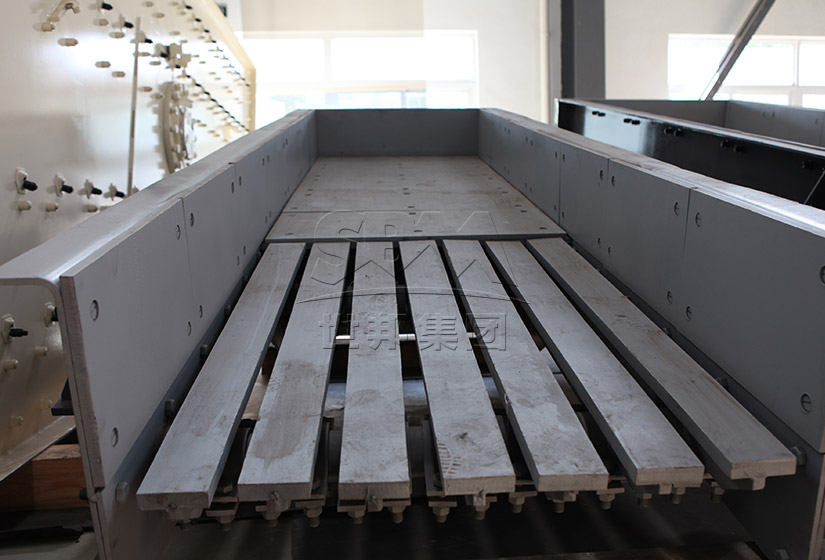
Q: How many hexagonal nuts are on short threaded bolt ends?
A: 14